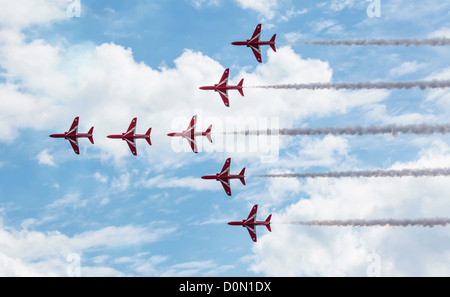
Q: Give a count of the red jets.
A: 7